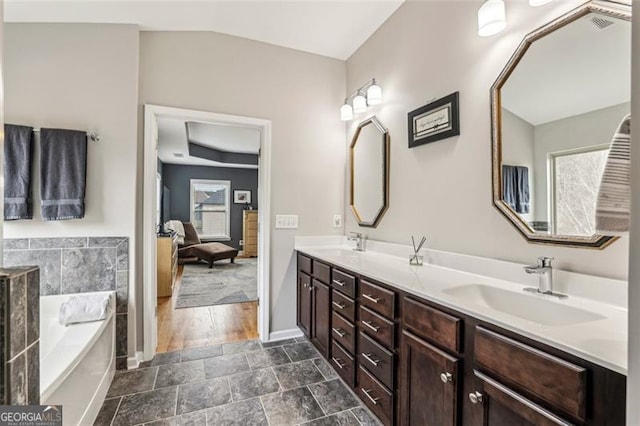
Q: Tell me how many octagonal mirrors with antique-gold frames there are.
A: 2